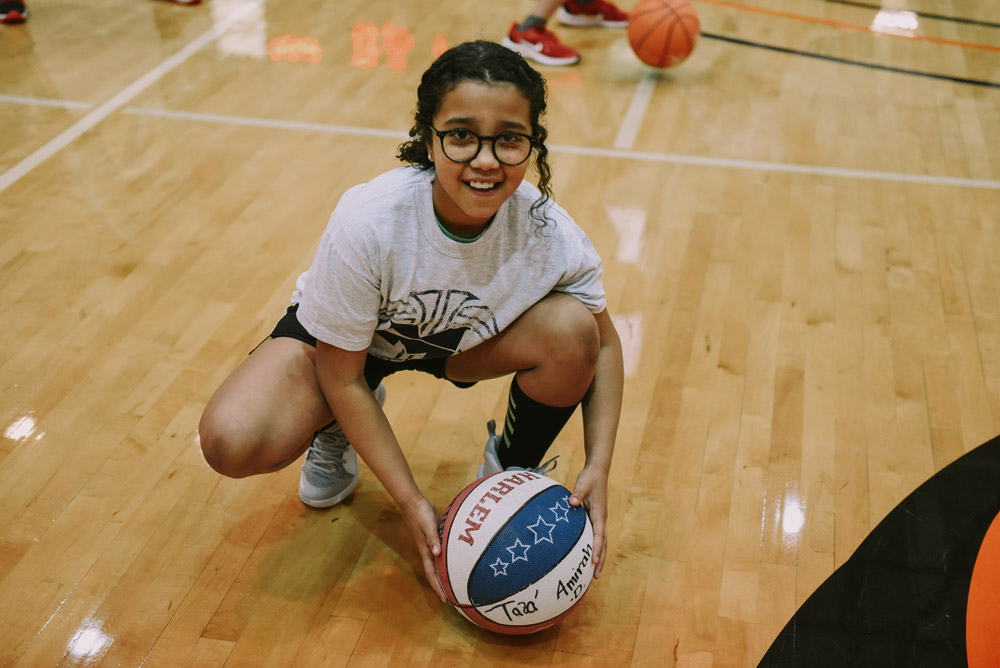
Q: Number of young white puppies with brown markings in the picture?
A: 0